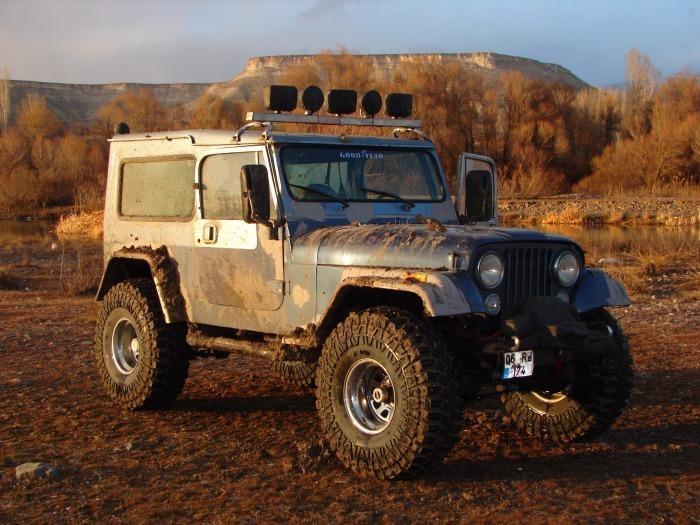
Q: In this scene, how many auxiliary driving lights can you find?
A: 5